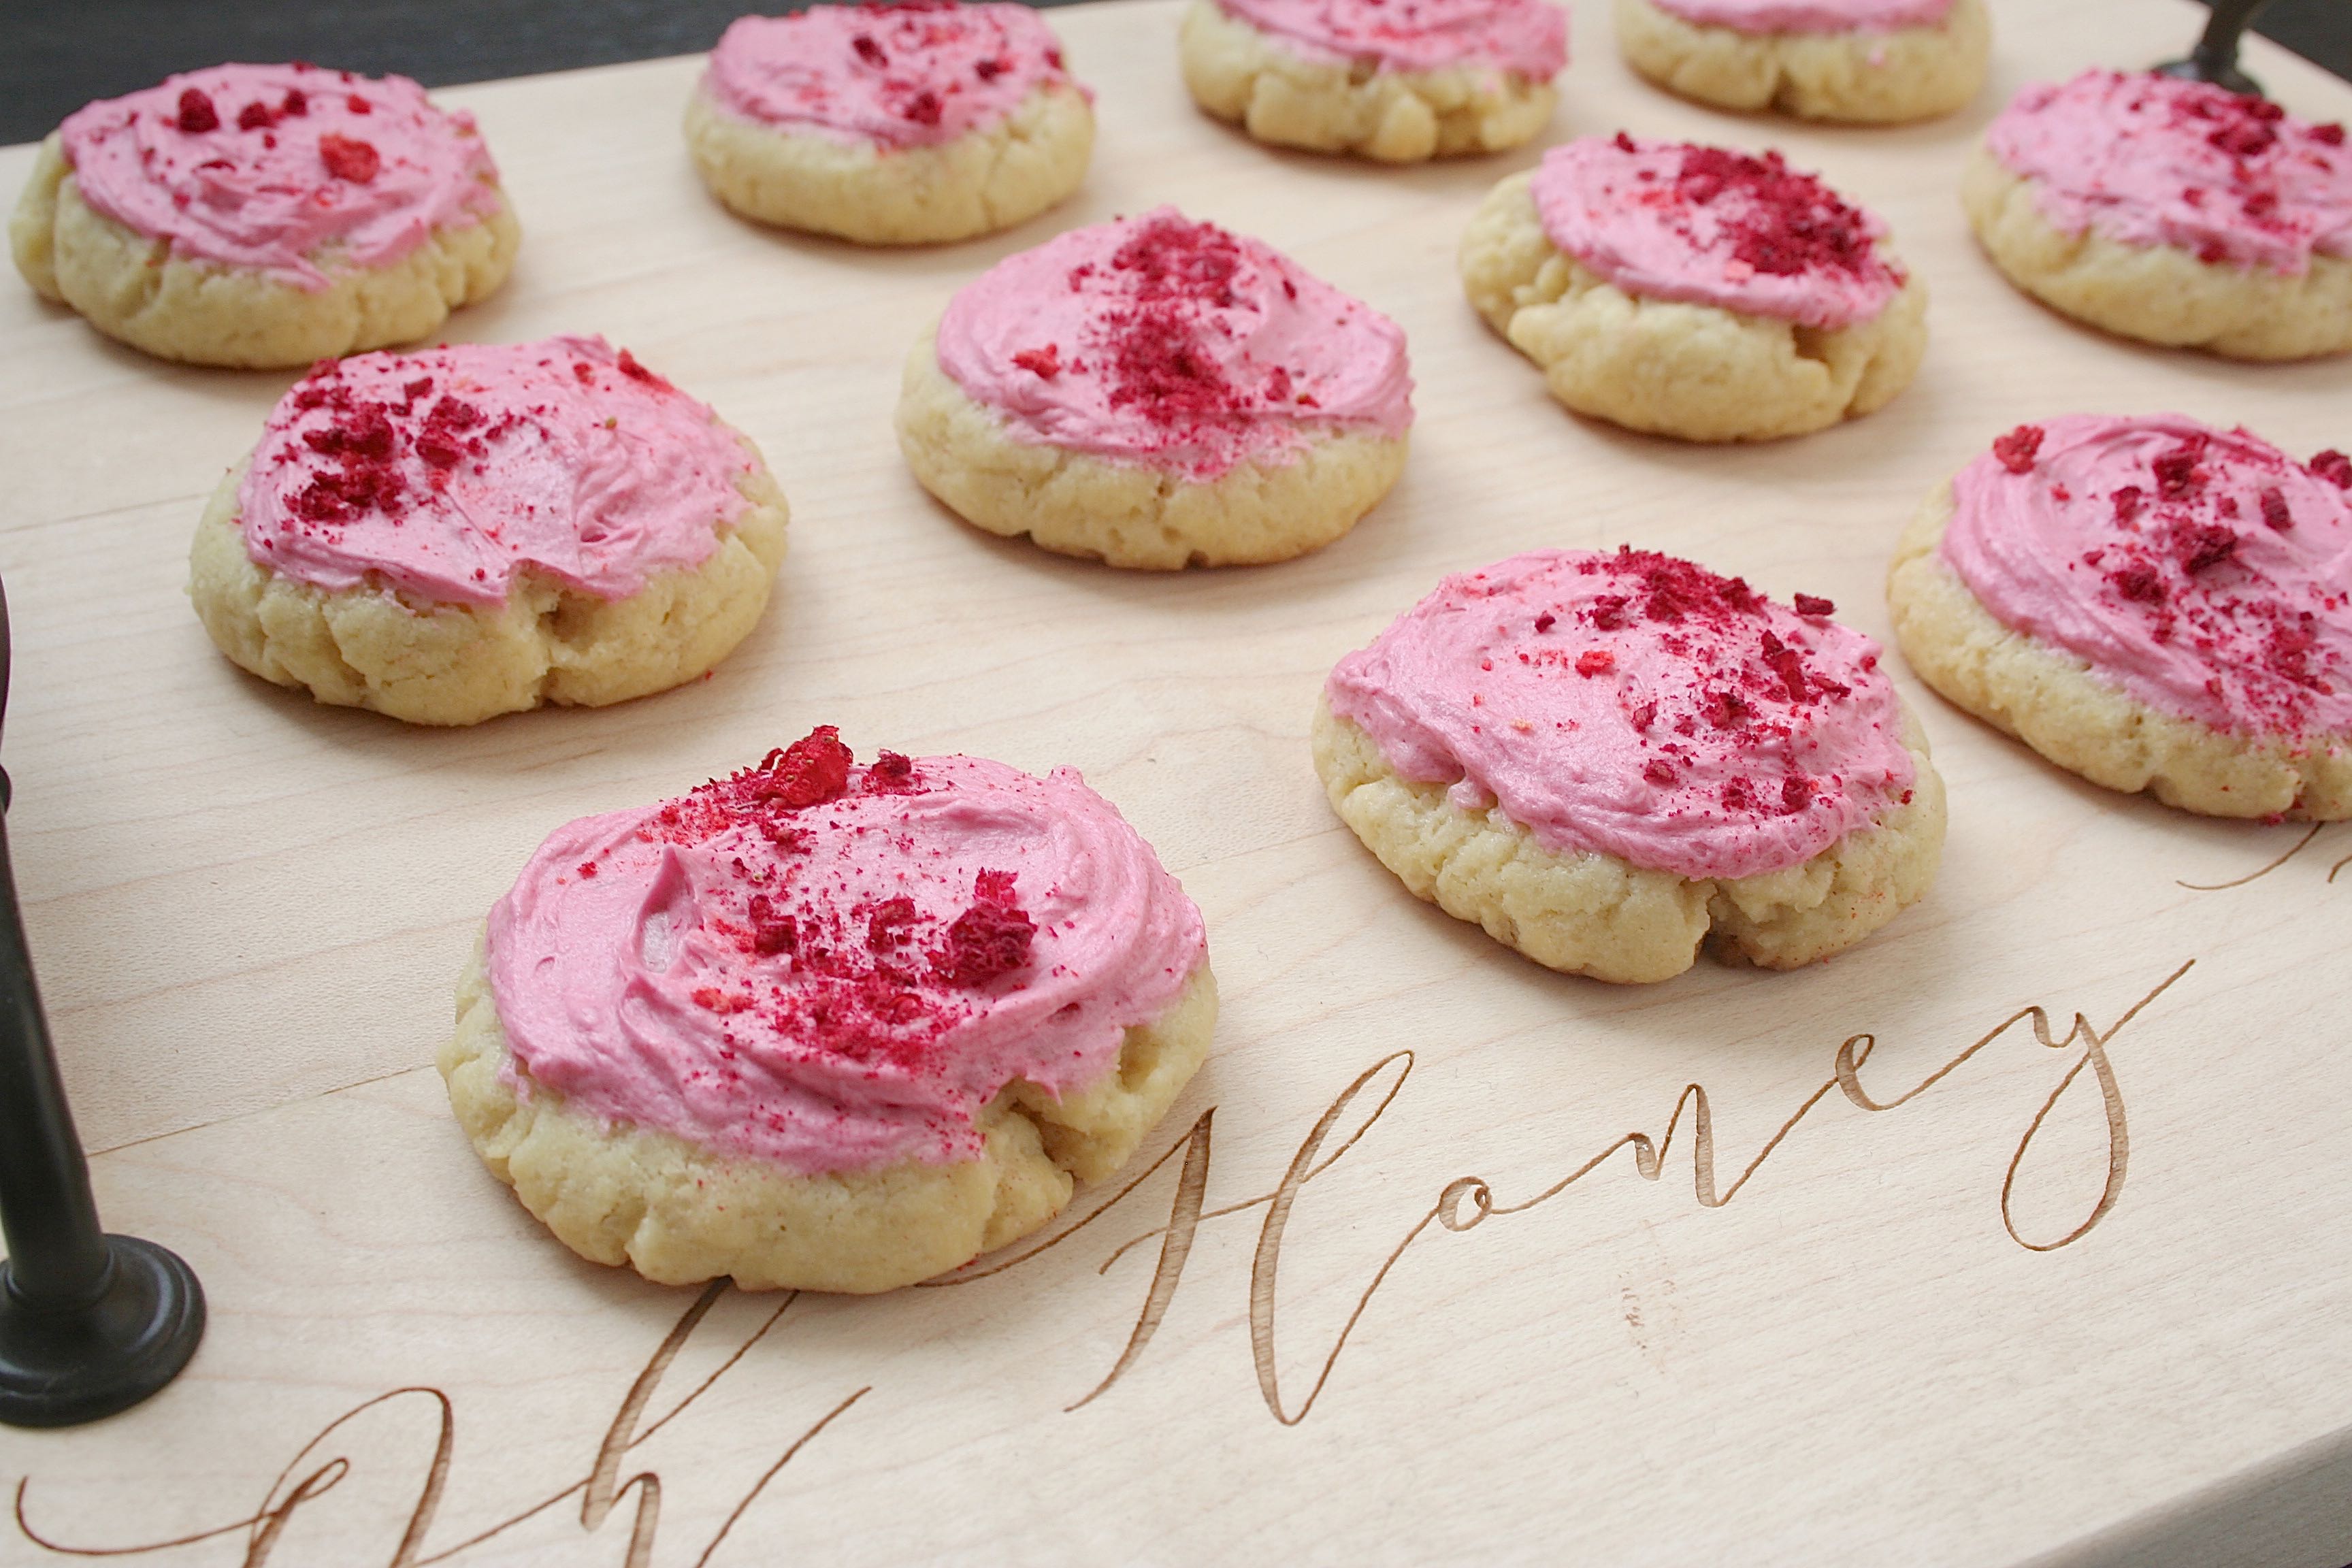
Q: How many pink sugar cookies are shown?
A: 11